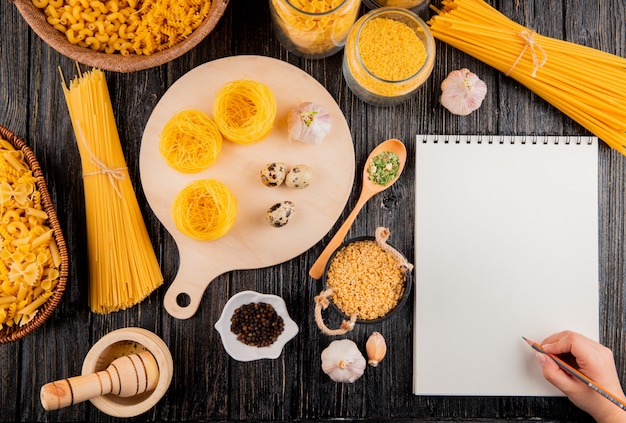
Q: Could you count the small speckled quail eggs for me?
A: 3